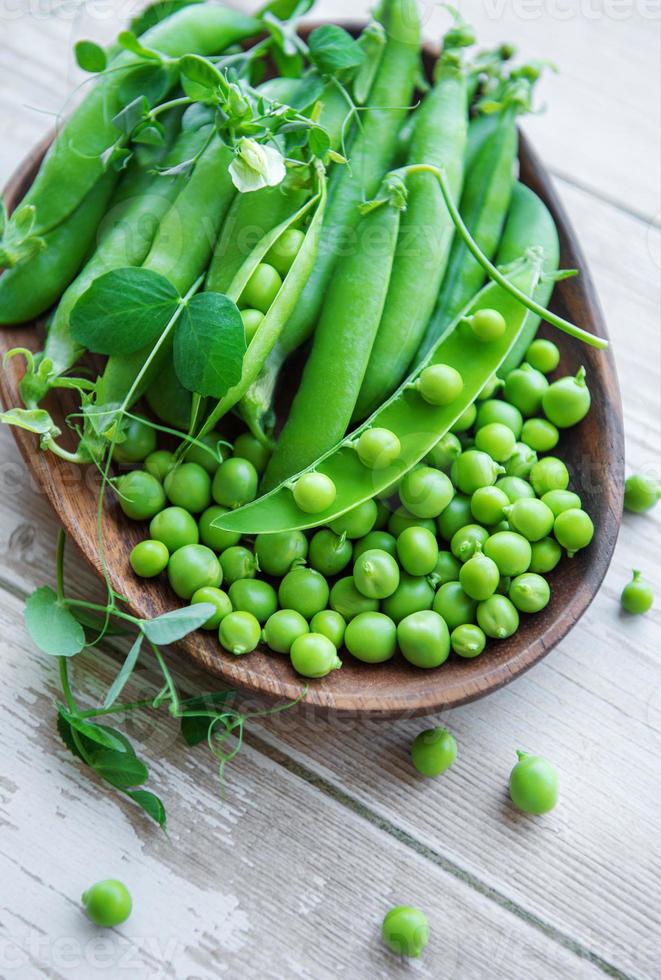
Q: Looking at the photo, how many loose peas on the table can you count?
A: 6